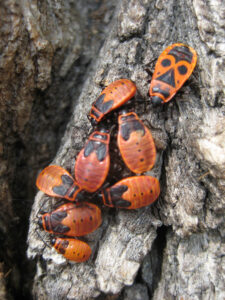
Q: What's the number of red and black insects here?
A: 8